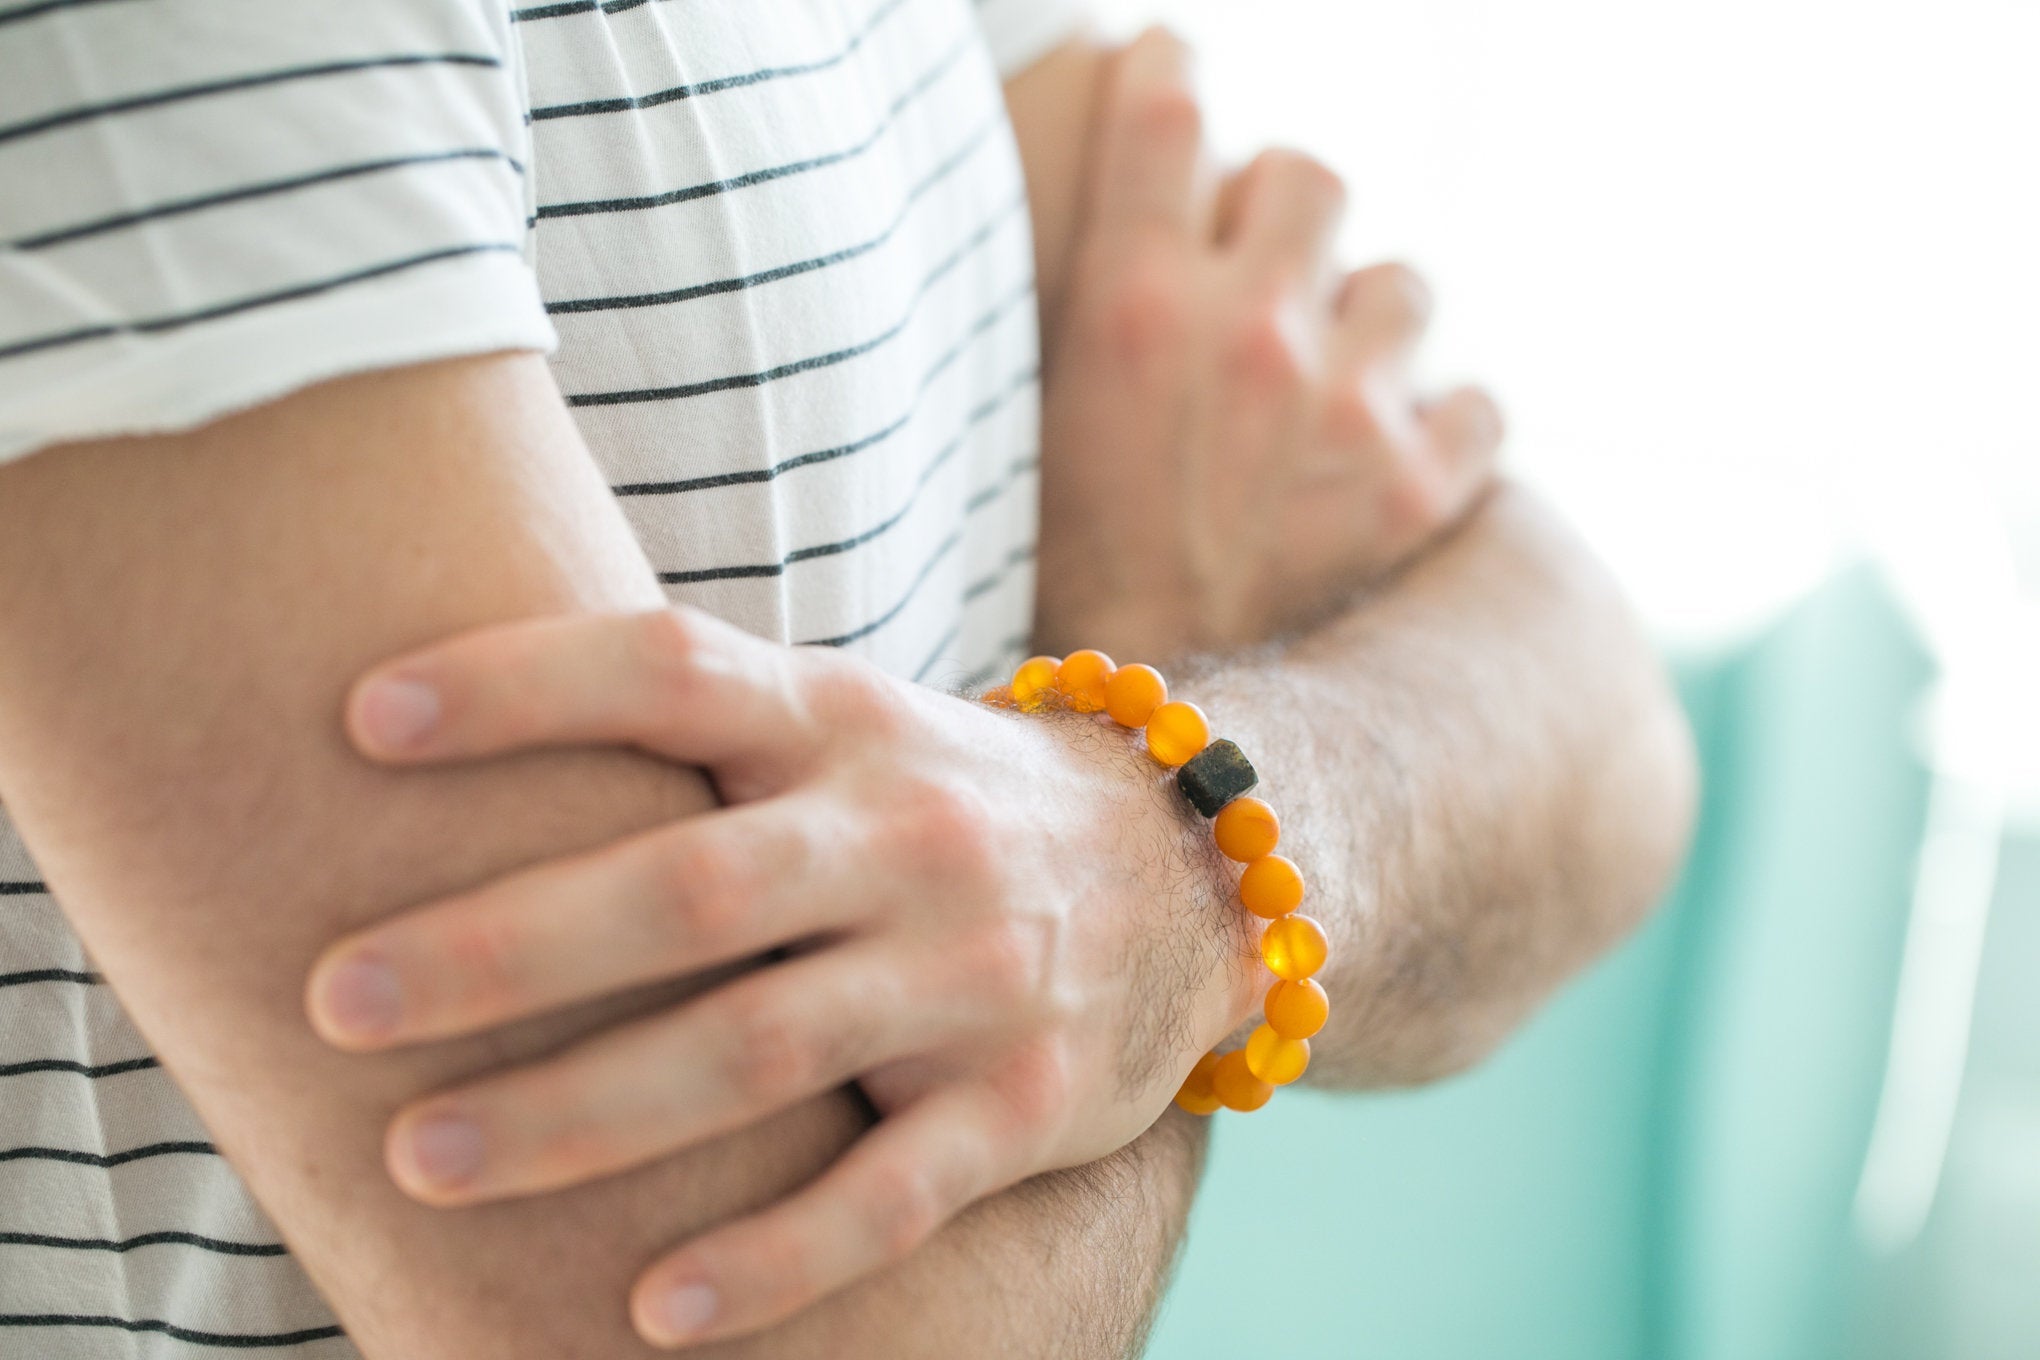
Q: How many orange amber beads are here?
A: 12